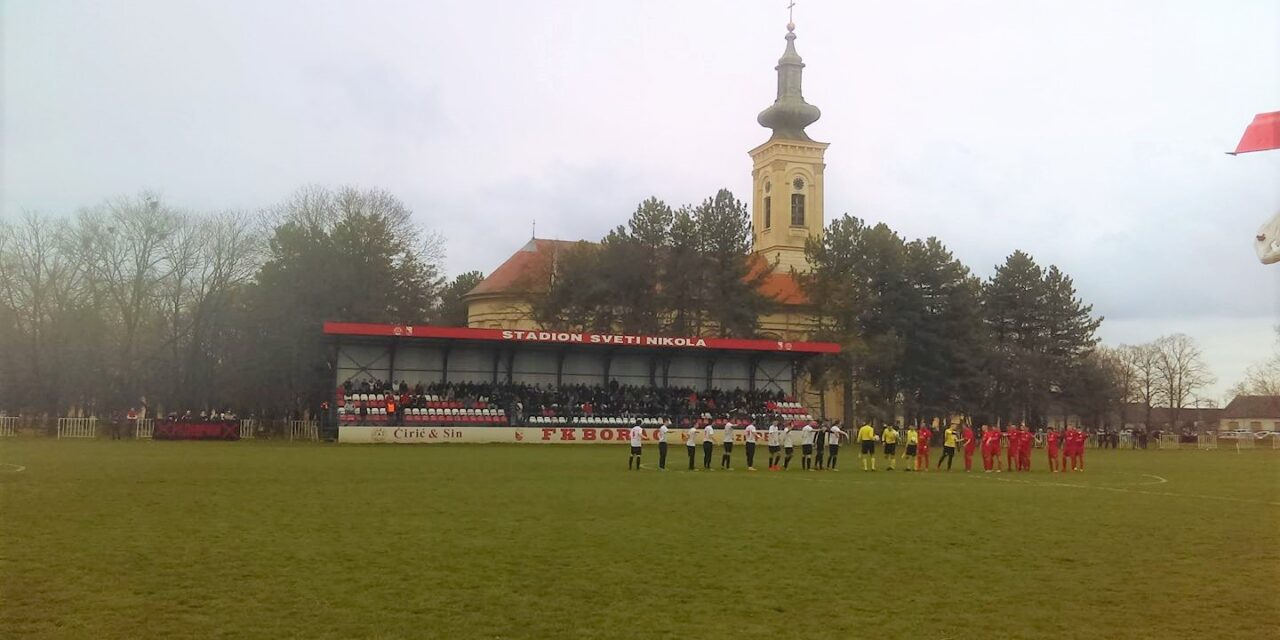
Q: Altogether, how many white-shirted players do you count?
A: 10